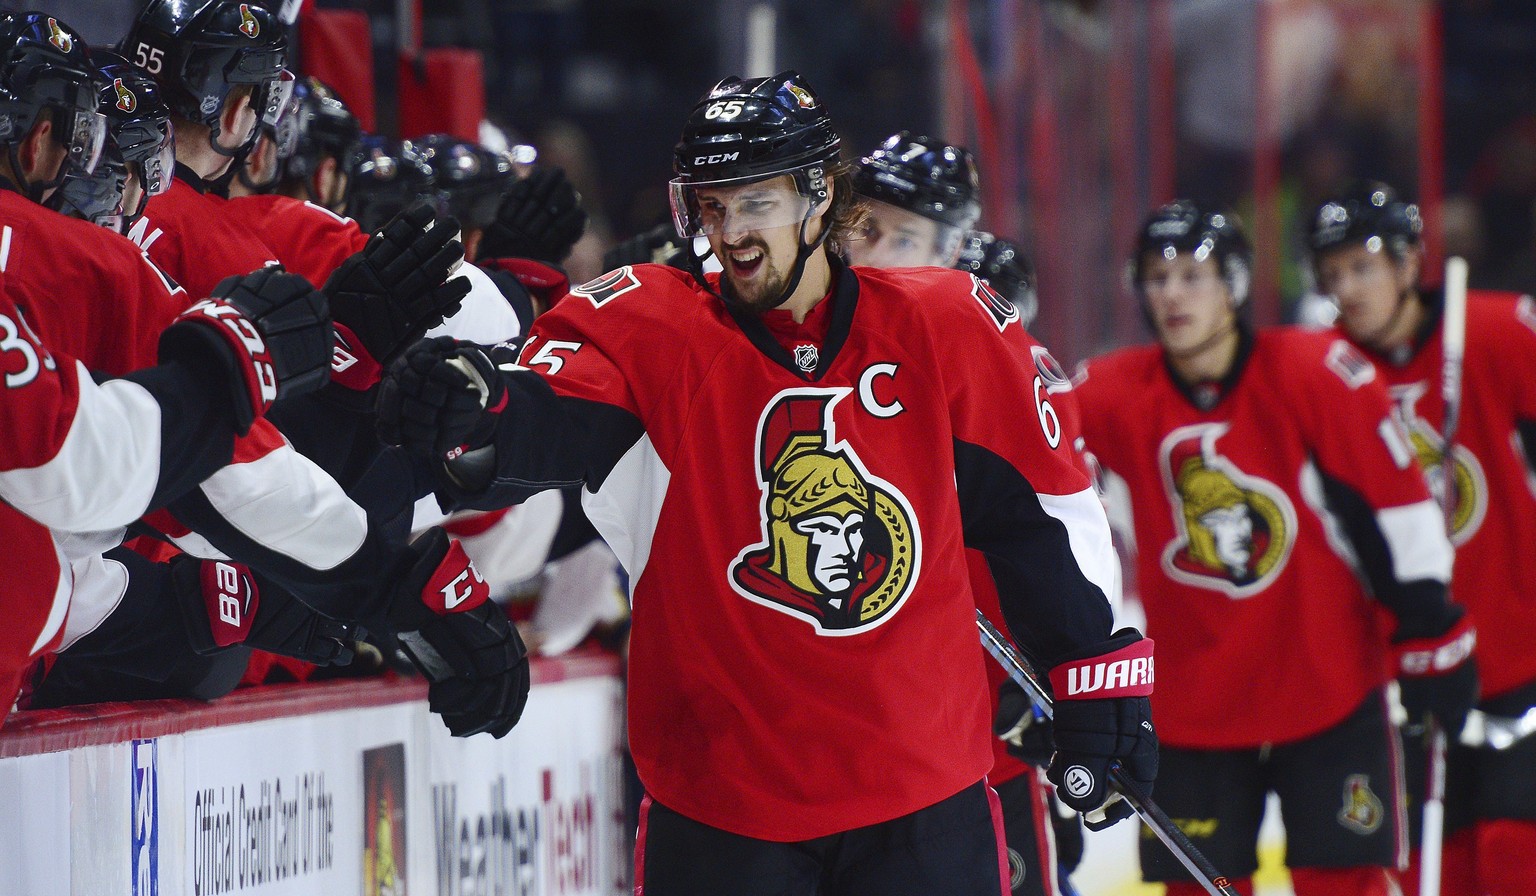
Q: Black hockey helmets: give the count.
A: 13